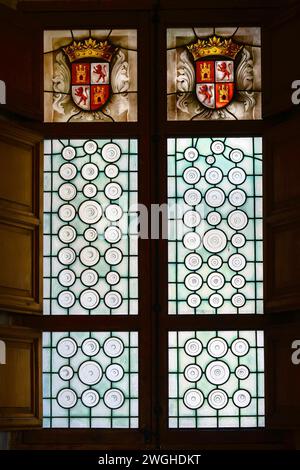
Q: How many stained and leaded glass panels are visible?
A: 6